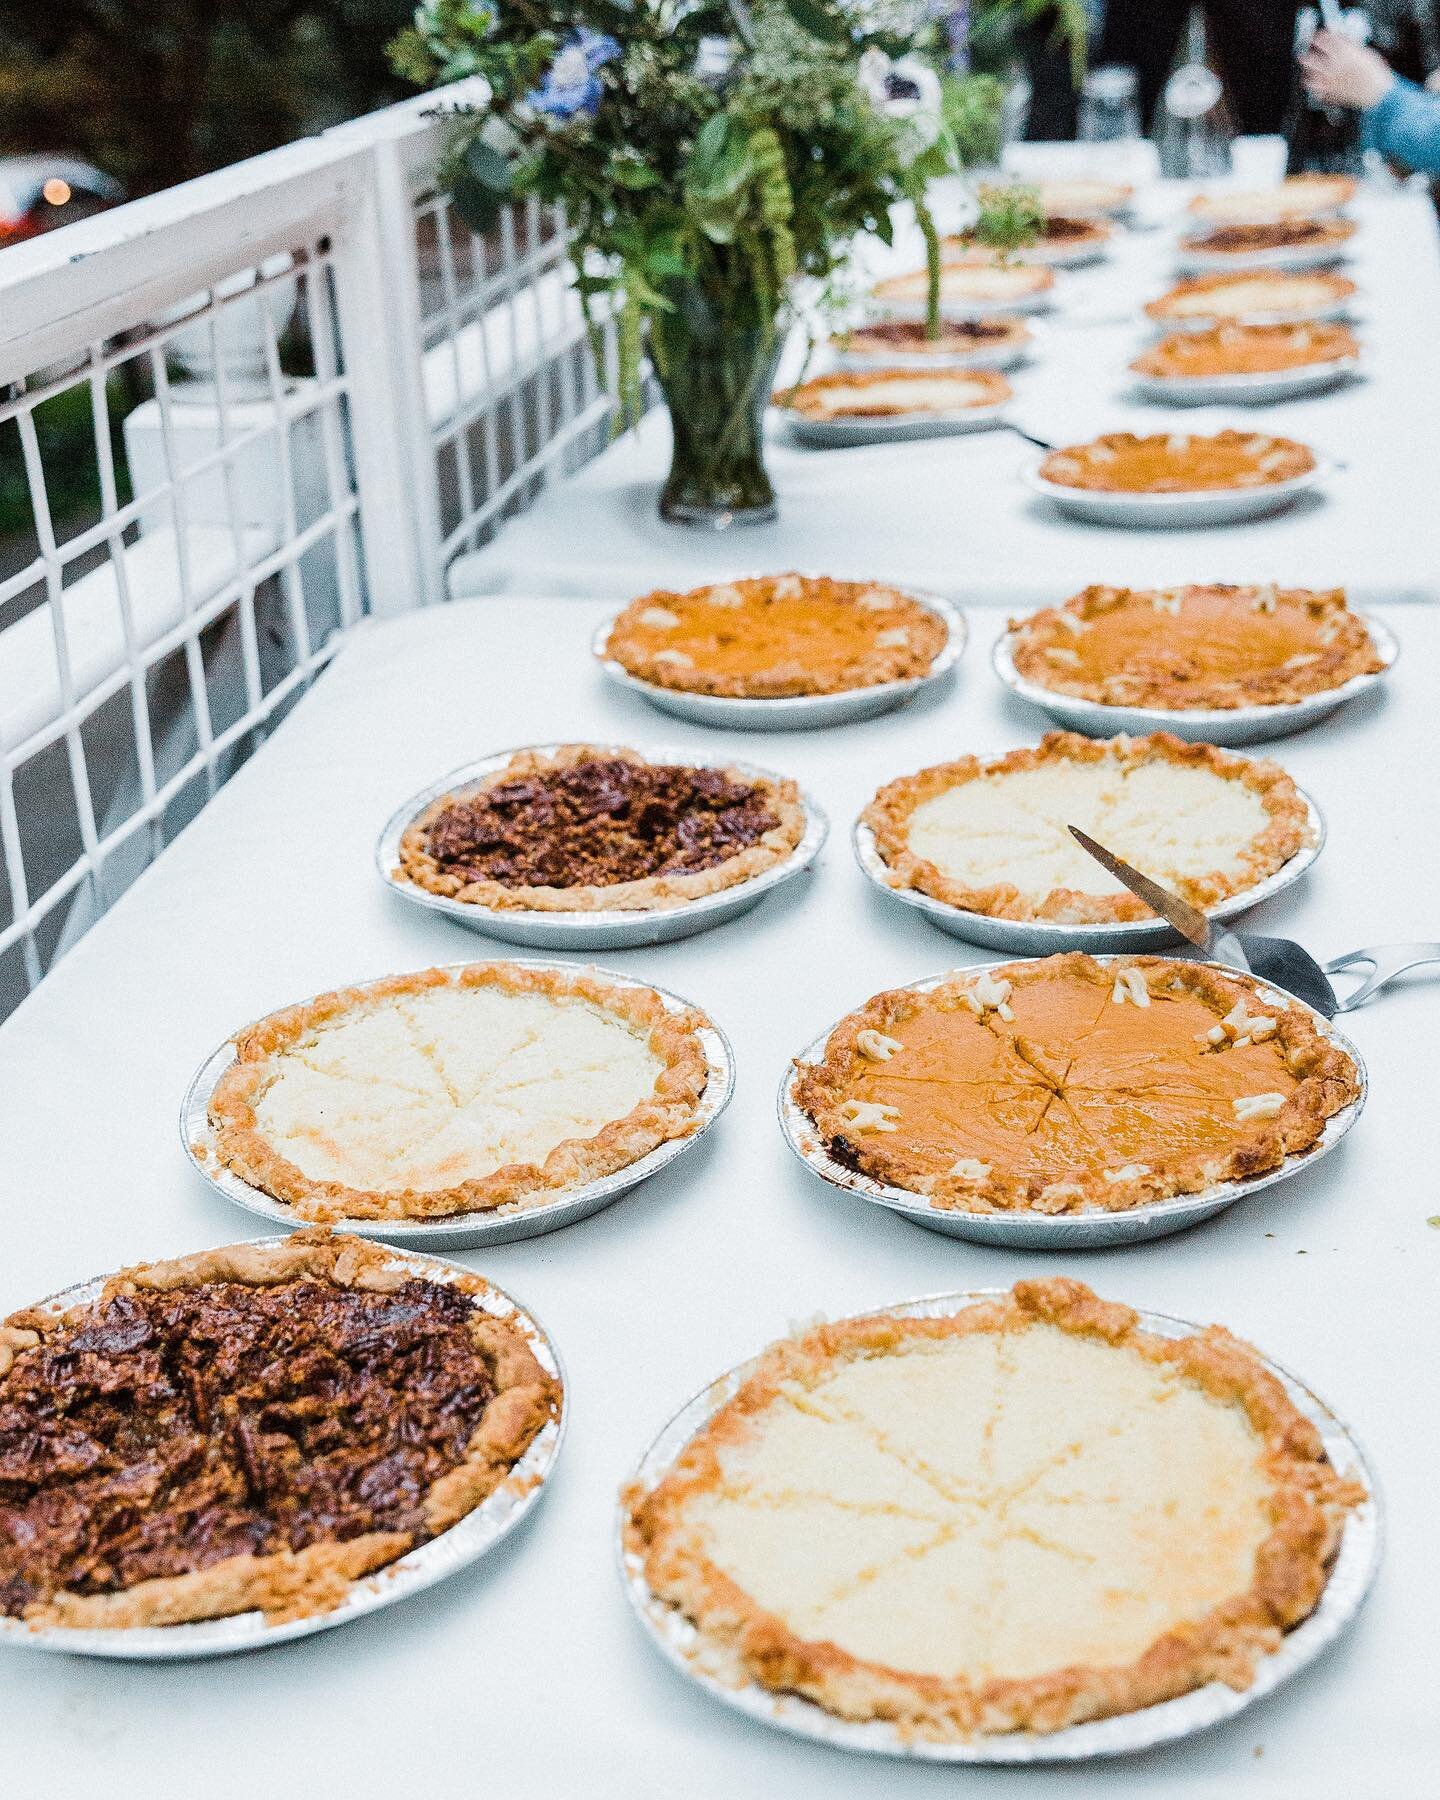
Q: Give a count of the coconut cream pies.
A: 8